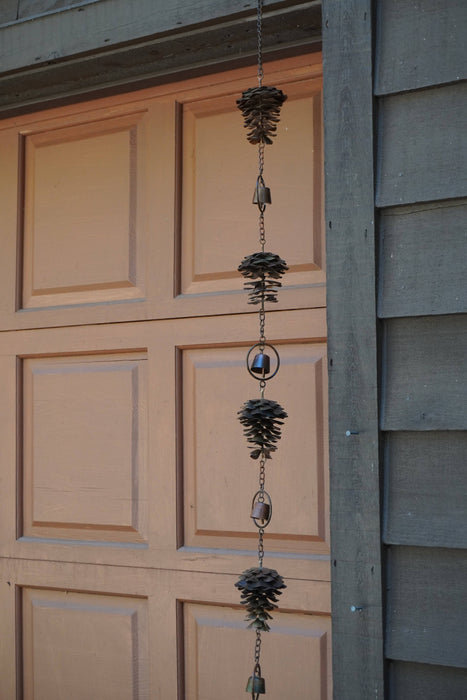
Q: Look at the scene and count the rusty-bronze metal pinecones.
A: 4